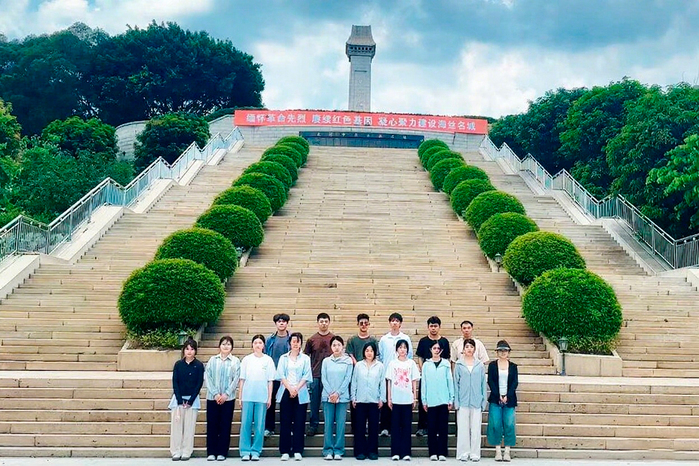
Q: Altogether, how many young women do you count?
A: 10